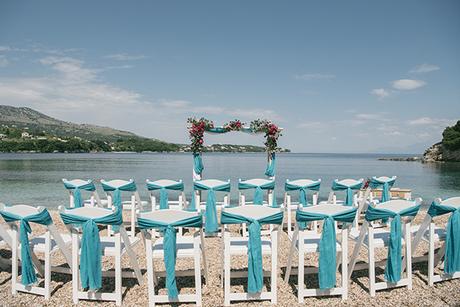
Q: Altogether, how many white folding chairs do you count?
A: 15